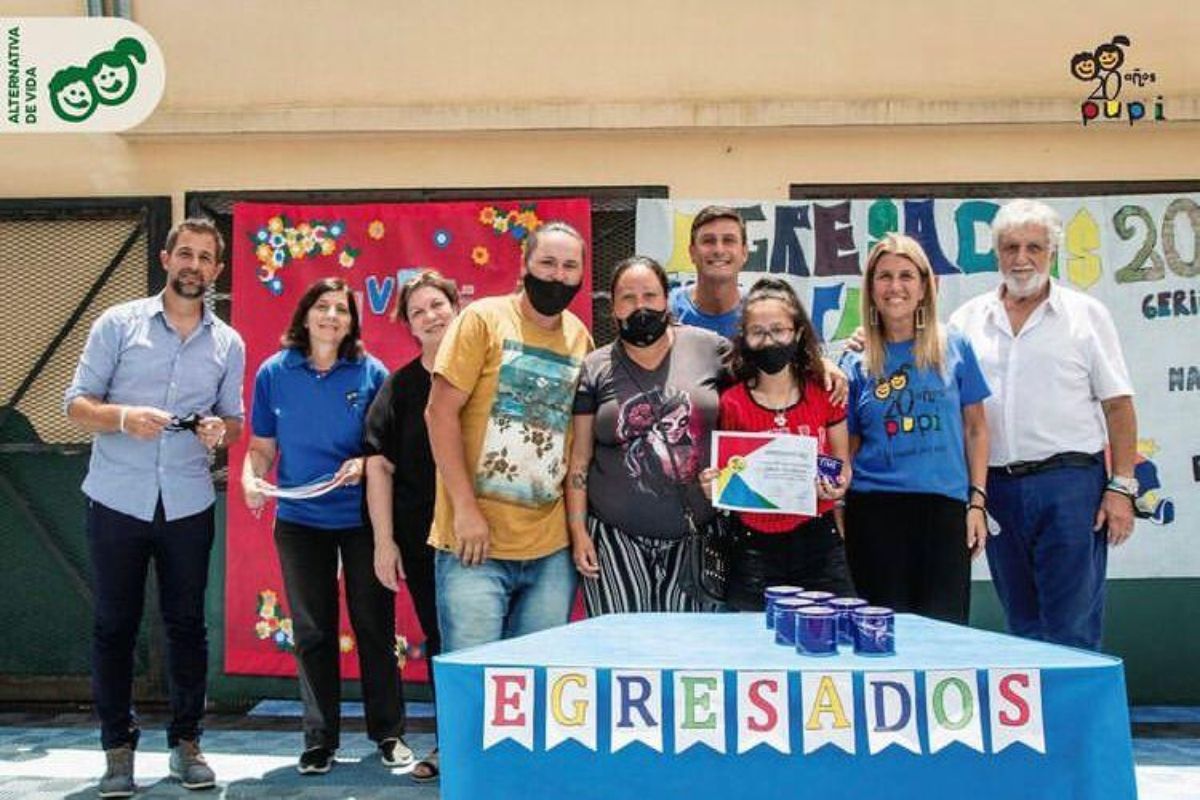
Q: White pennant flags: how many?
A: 9